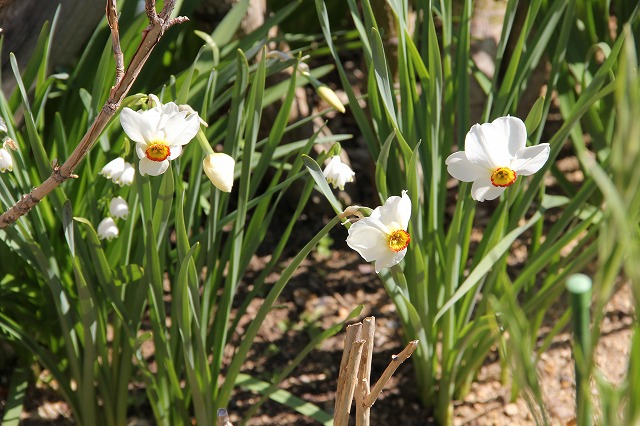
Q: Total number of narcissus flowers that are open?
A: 3